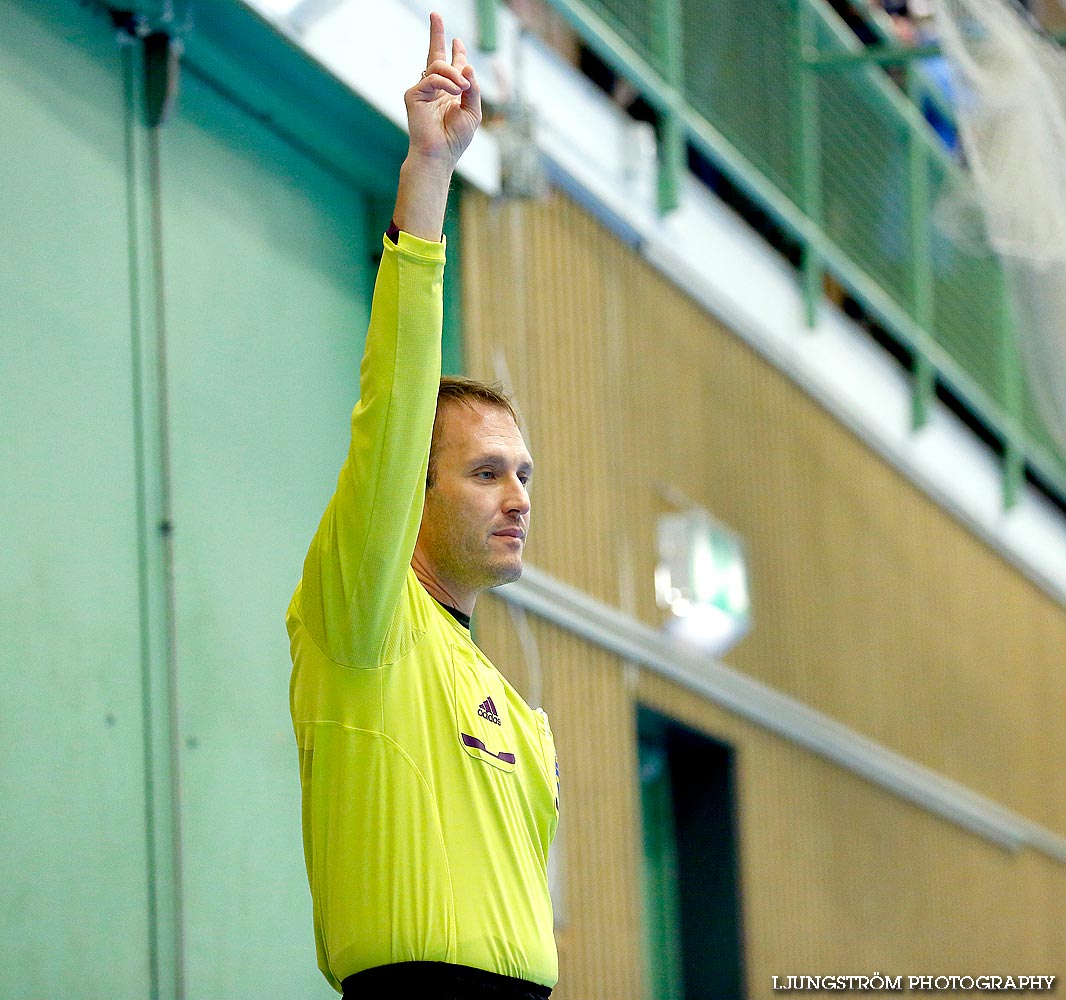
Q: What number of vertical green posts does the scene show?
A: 5